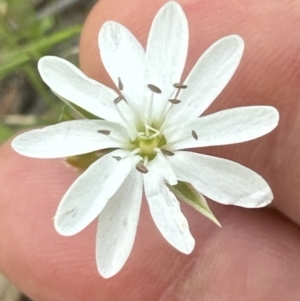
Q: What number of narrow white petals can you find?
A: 10